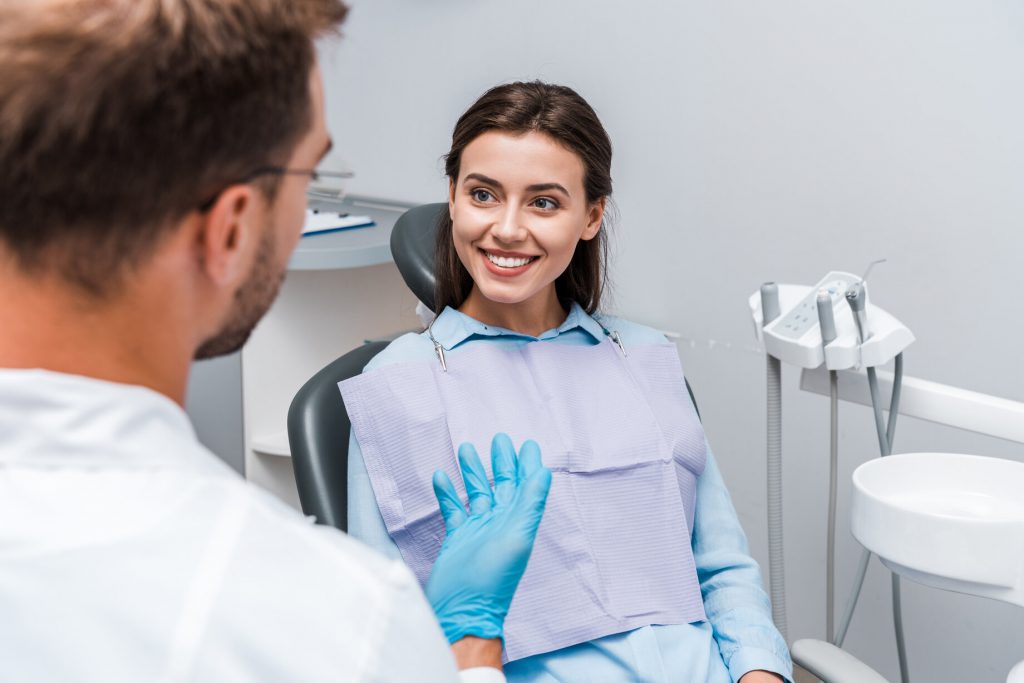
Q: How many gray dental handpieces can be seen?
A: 3